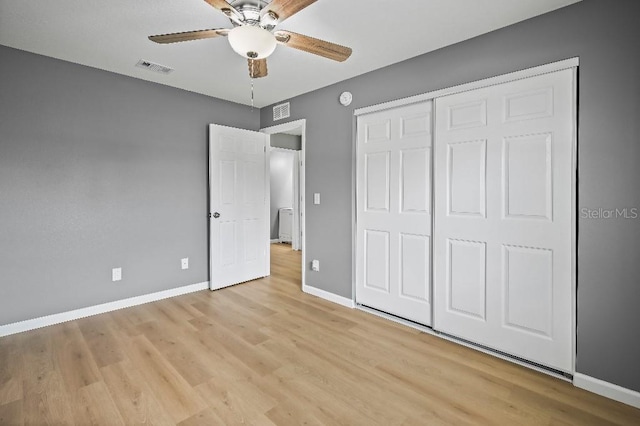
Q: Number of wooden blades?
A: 5